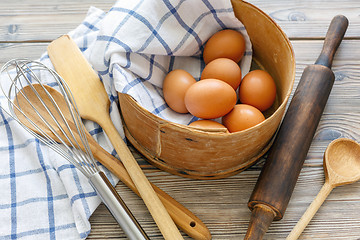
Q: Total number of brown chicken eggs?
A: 7